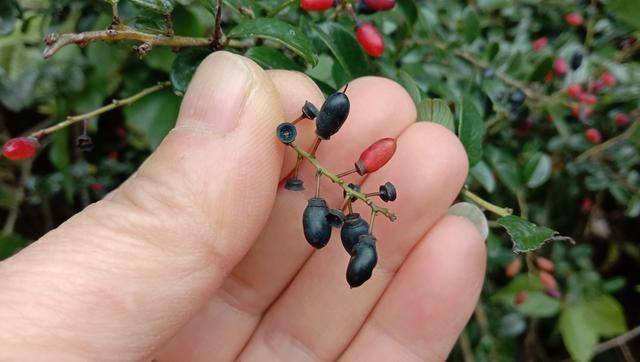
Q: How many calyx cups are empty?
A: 6